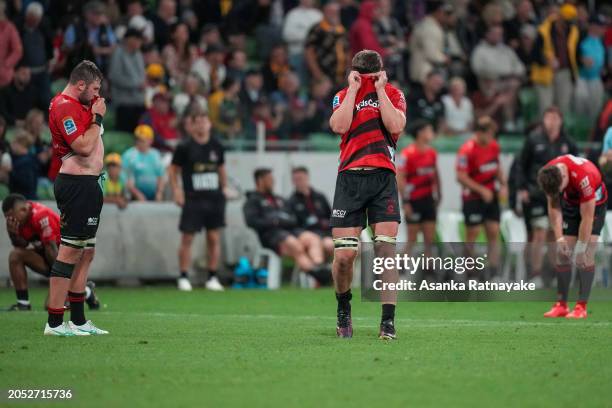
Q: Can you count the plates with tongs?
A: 0